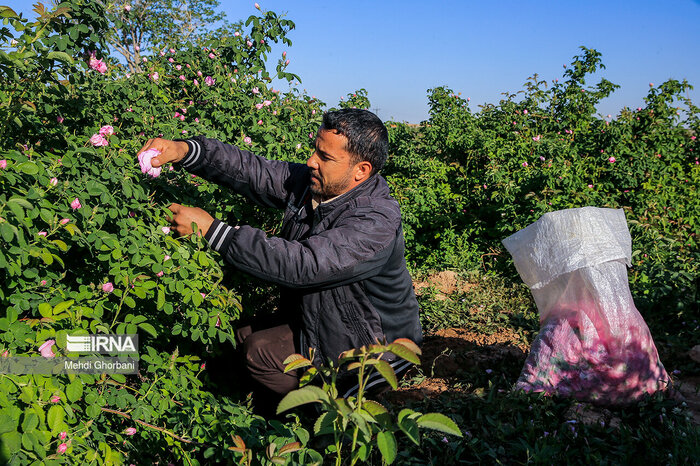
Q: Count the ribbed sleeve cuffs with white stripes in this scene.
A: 2